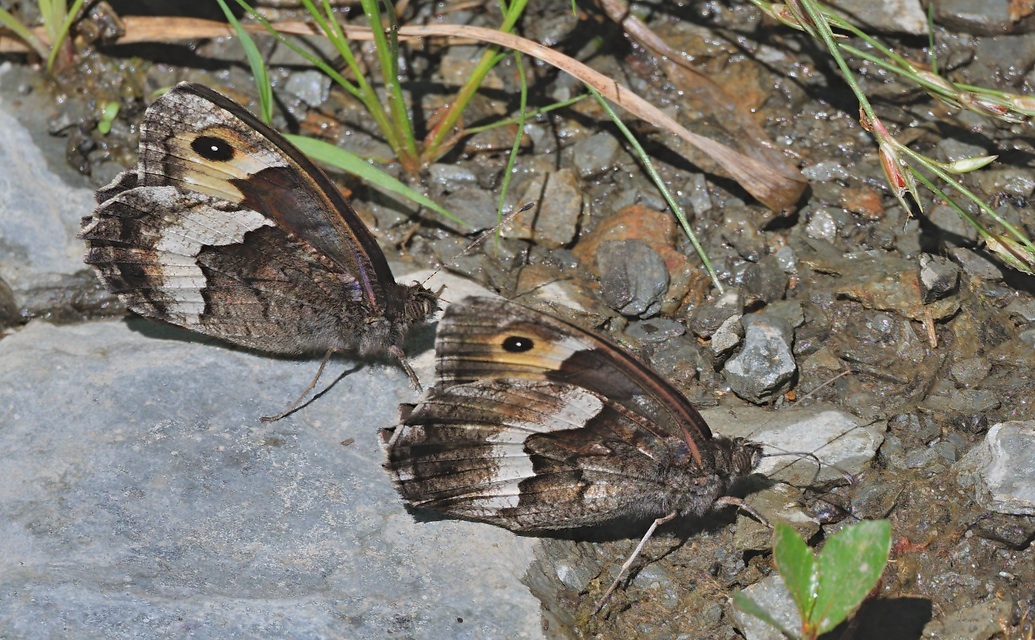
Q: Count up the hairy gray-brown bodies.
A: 2